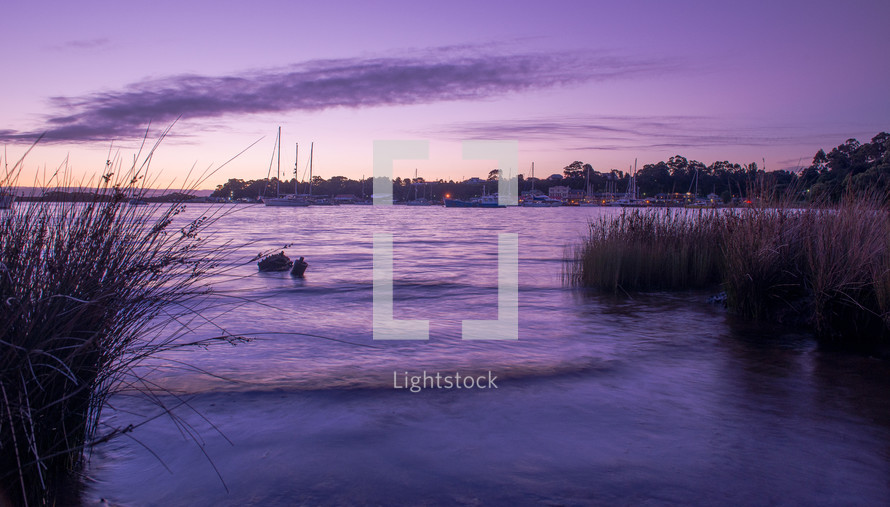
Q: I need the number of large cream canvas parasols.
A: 0